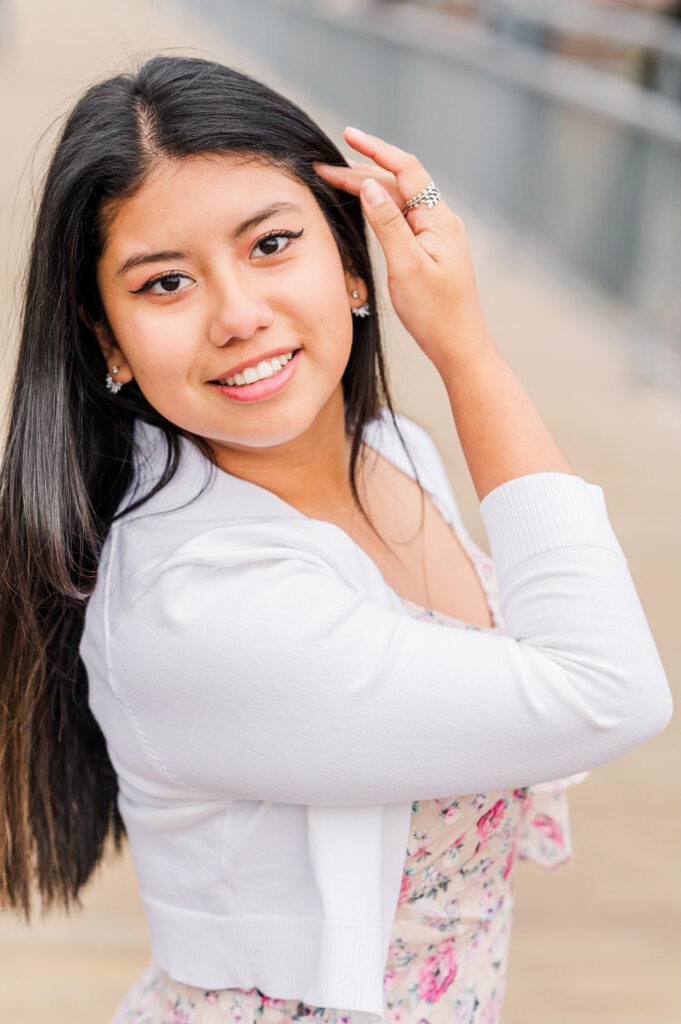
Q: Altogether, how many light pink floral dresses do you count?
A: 1